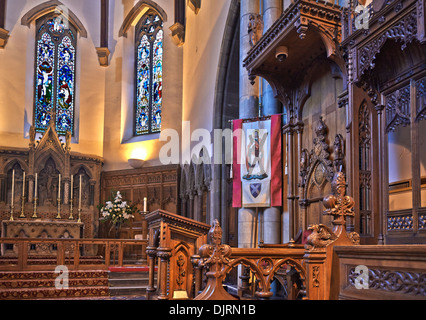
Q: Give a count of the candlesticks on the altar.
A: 6